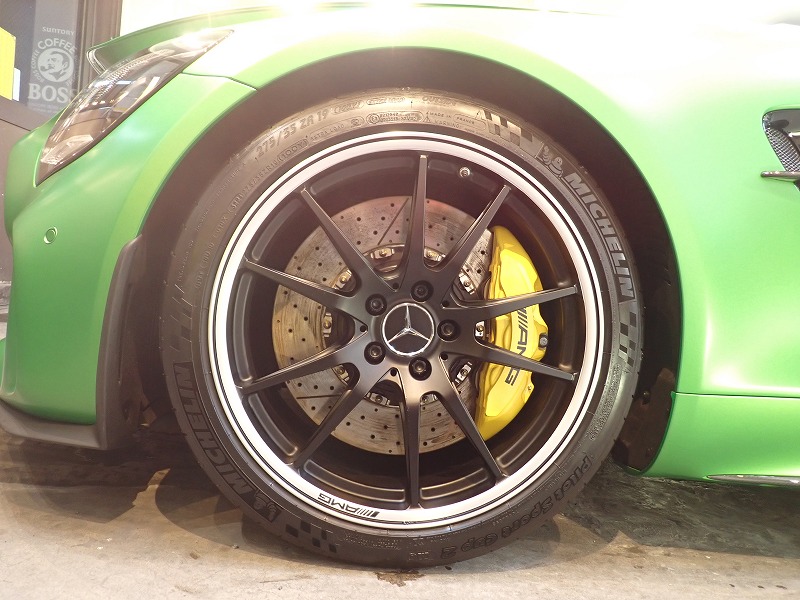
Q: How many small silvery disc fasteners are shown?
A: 10